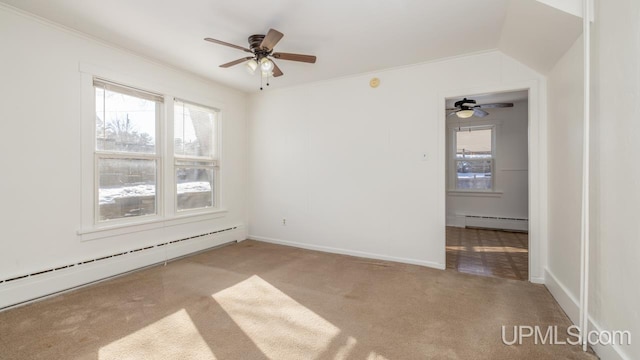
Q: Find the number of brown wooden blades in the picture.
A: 5